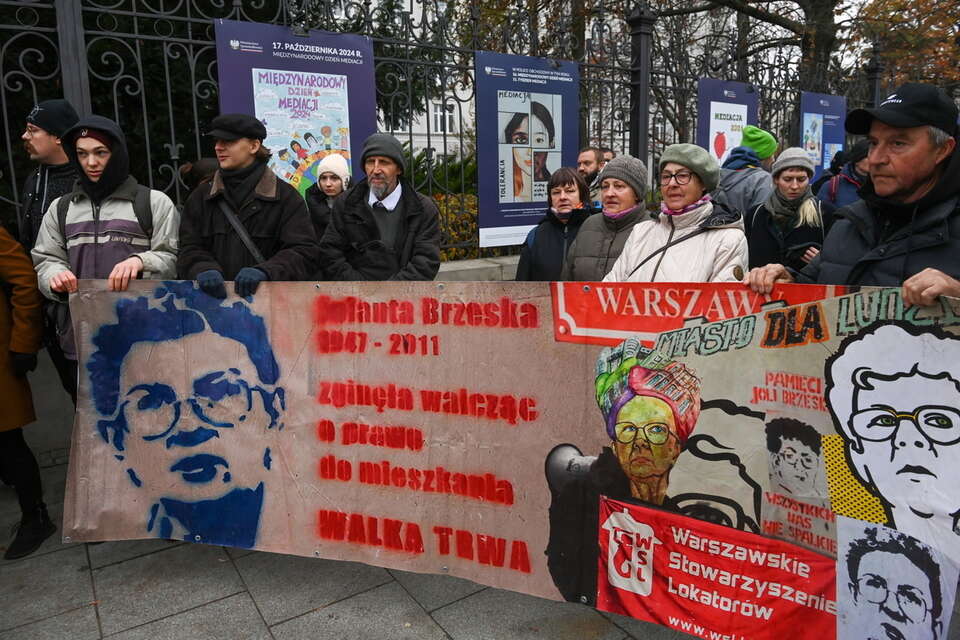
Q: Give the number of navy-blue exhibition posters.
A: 4